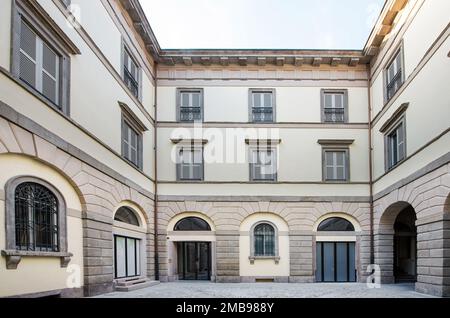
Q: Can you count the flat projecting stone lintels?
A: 6